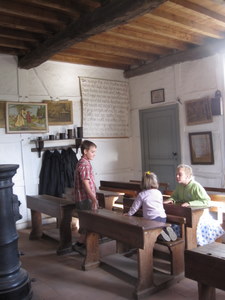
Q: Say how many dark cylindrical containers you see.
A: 5